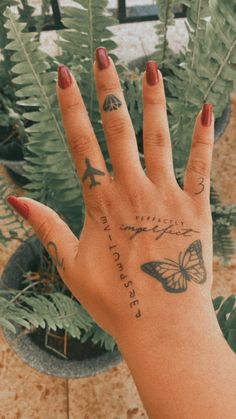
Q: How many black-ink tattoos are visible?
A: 7